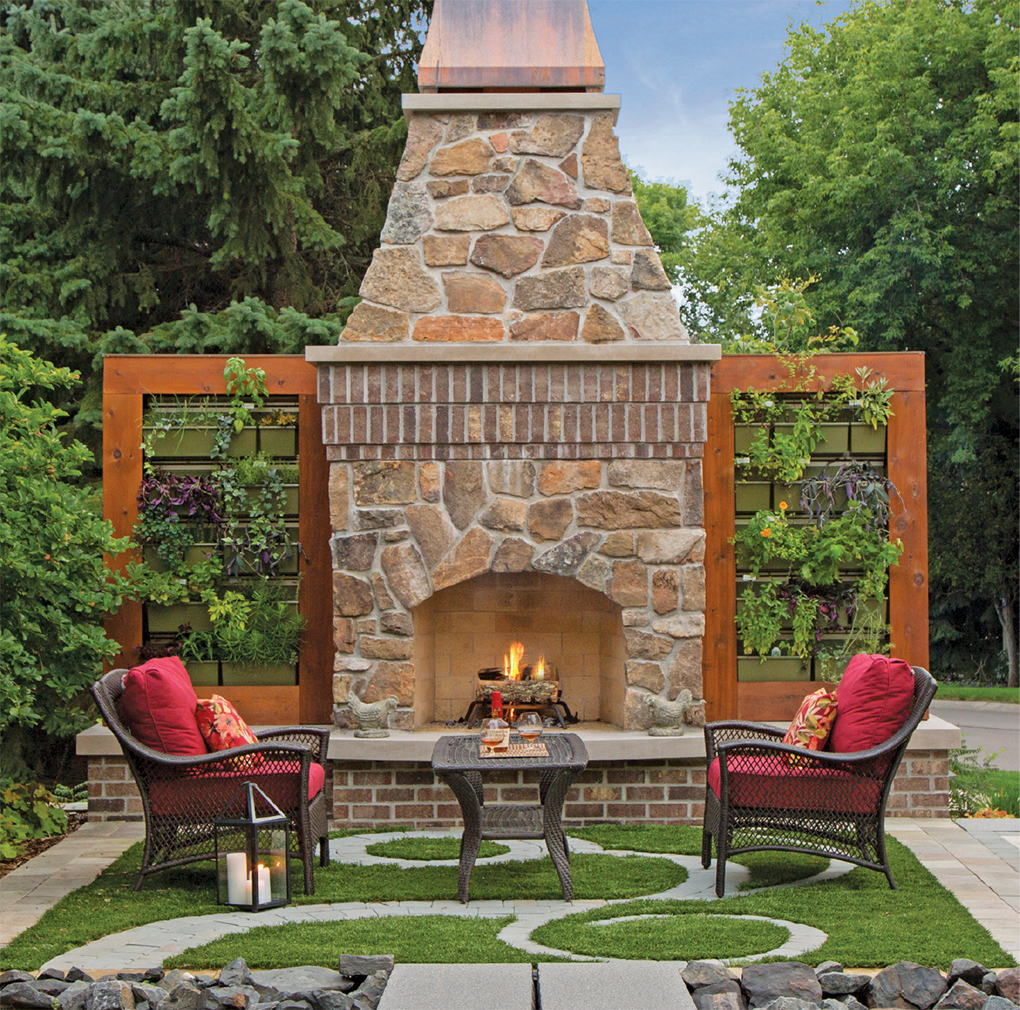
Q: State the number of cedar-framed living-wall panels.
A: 2